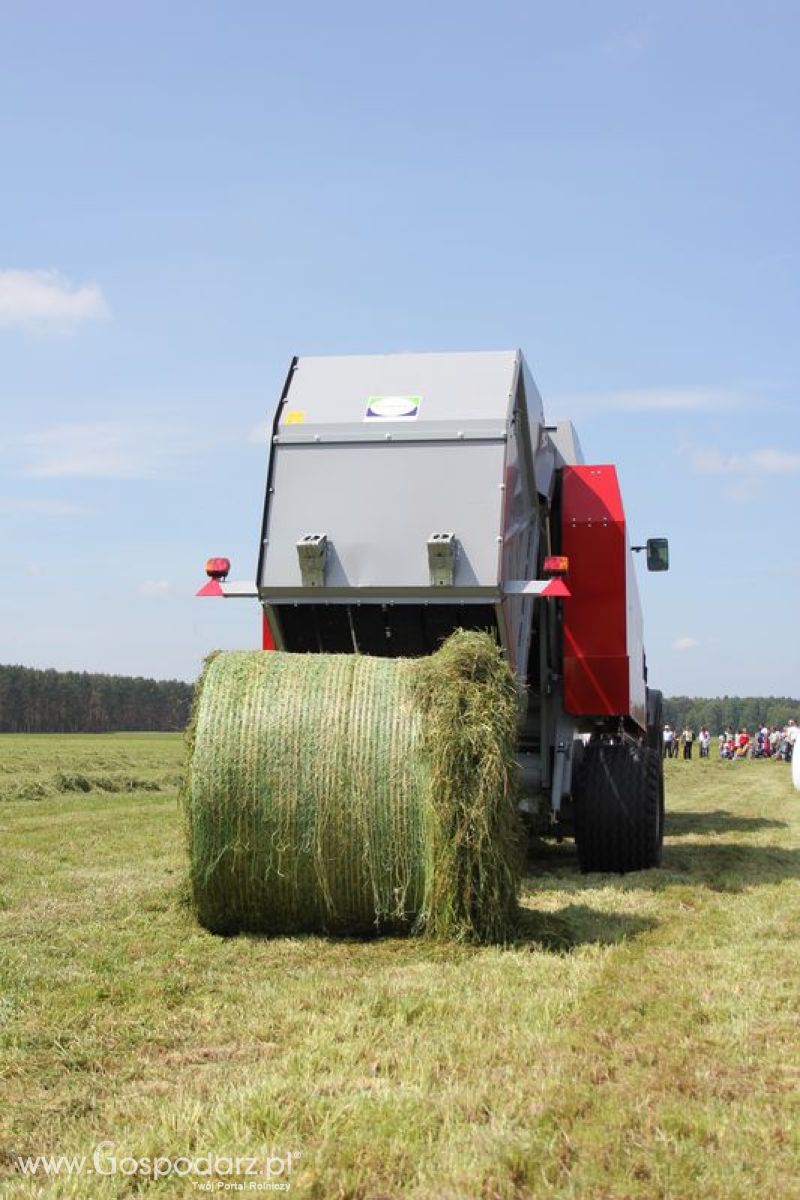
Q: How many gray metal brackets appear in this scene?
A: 2